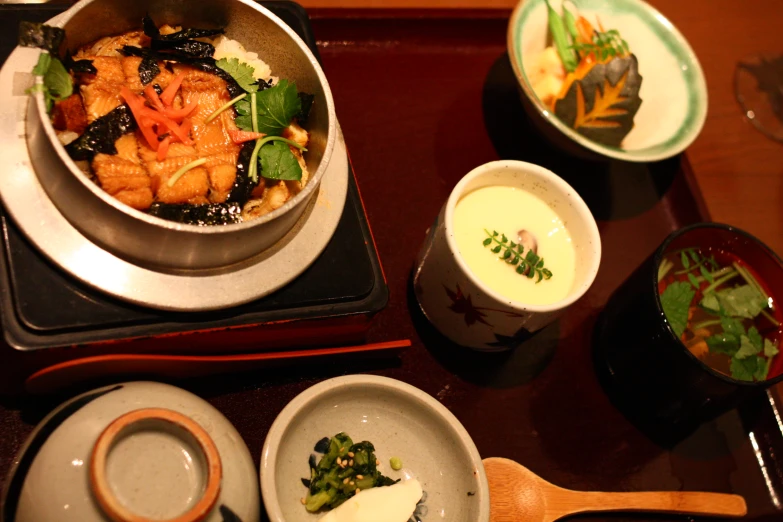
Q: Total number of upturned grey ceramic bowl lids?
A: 1